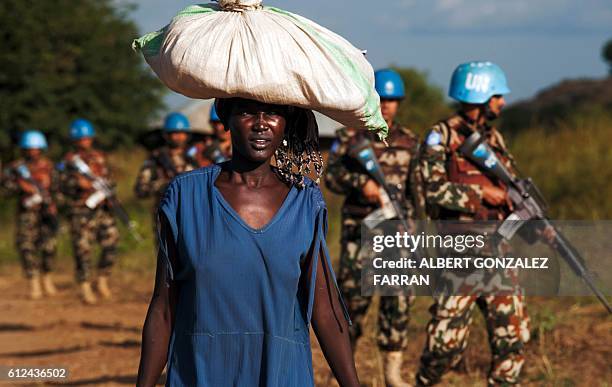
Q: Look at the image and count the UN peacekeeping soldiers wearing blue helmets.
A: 6